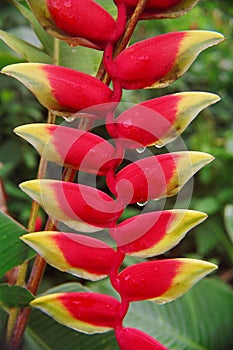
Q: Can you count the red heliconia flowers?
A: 13